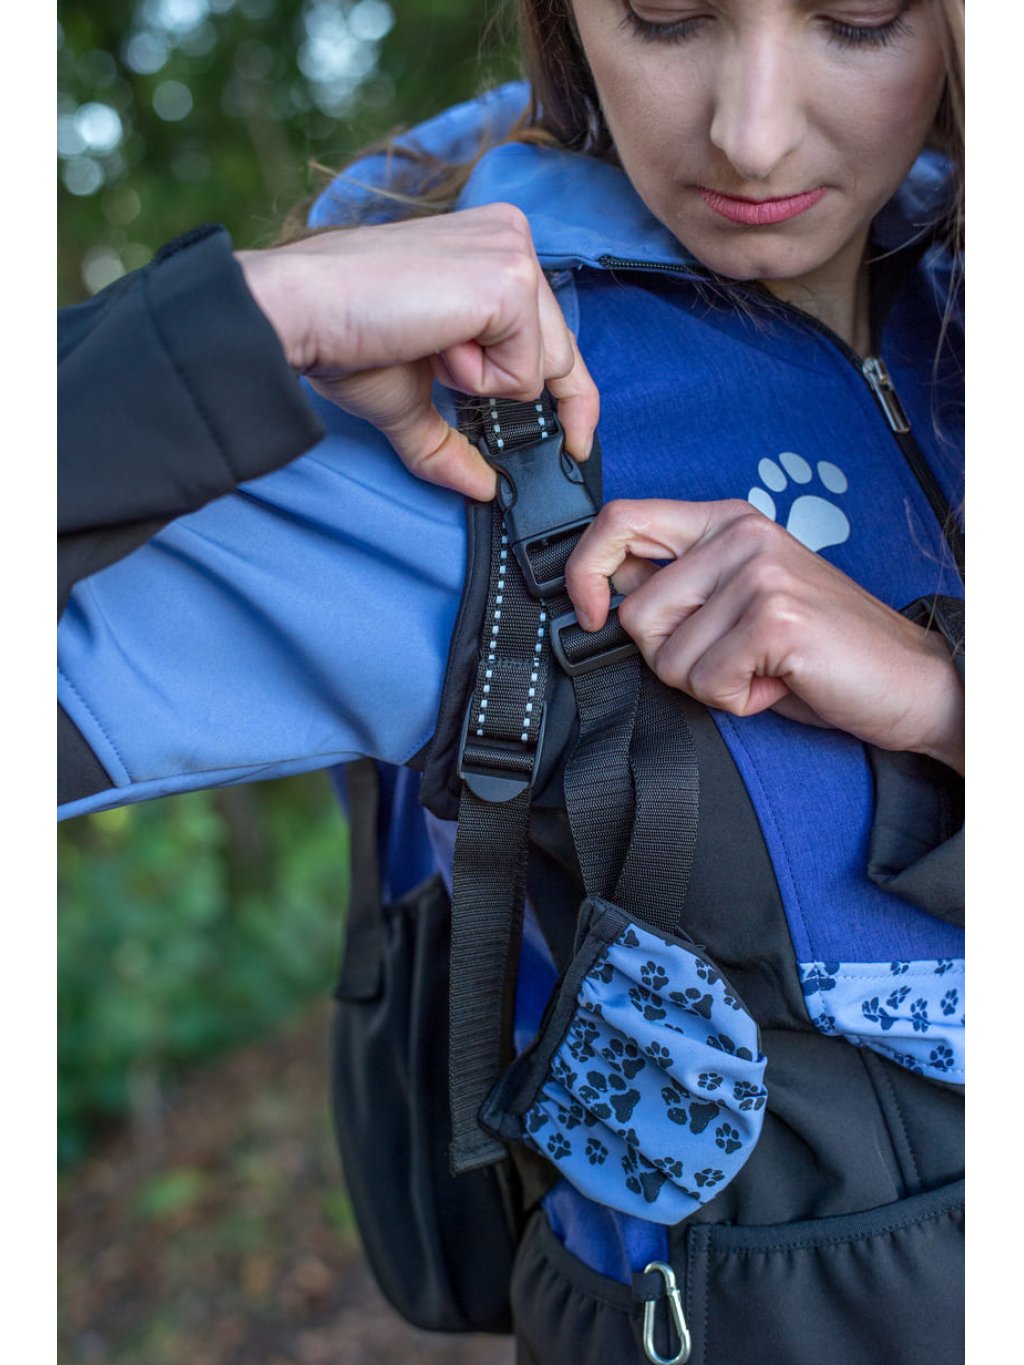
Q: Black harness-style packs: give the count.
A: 1